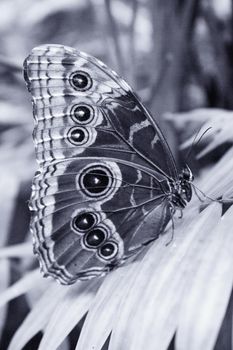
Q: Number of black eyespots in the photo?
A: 7